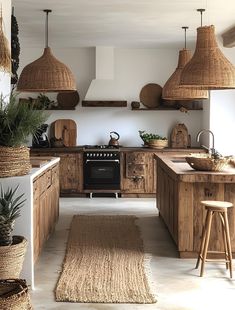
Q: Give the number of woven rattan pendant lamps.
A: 3